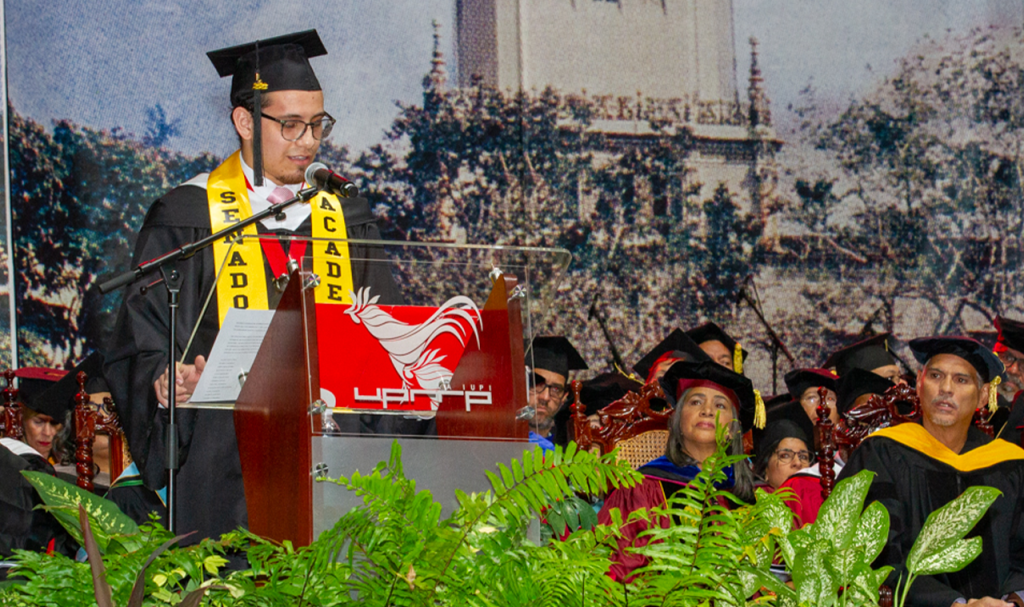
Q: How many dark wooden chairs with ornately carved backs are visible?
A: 4